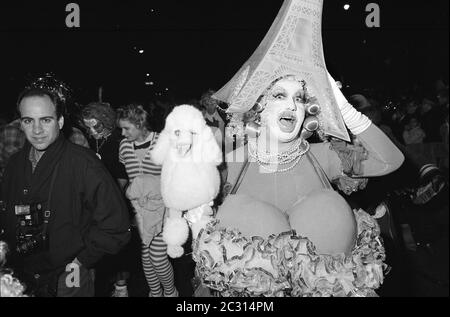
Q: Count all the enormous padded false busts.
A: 1